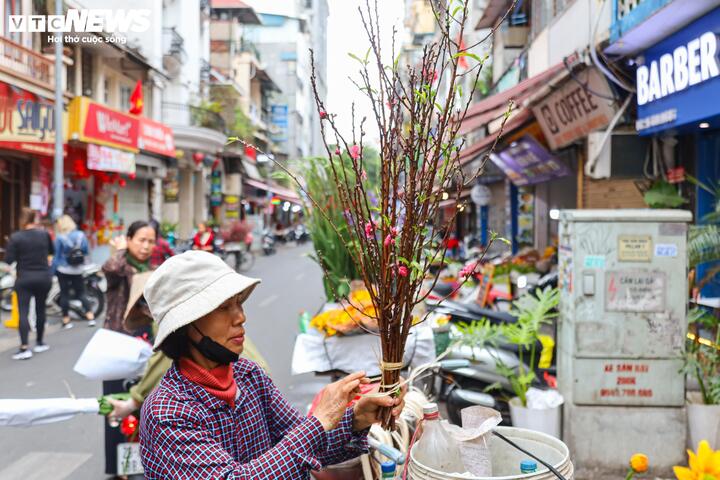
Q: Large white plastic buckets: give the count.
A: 1